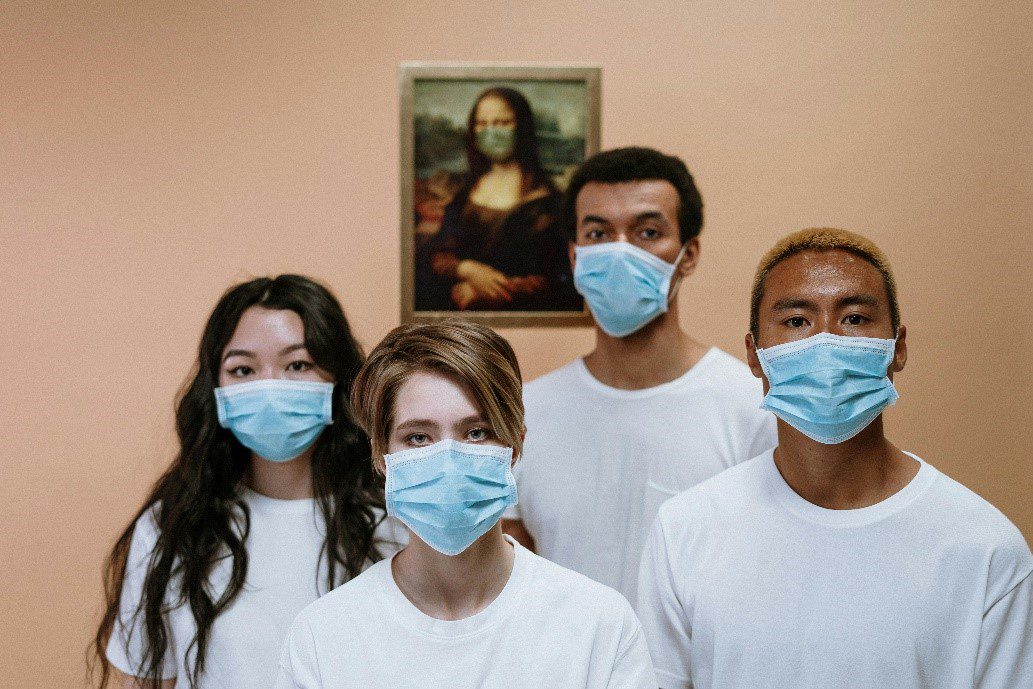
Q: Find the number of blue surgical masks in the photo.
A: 4